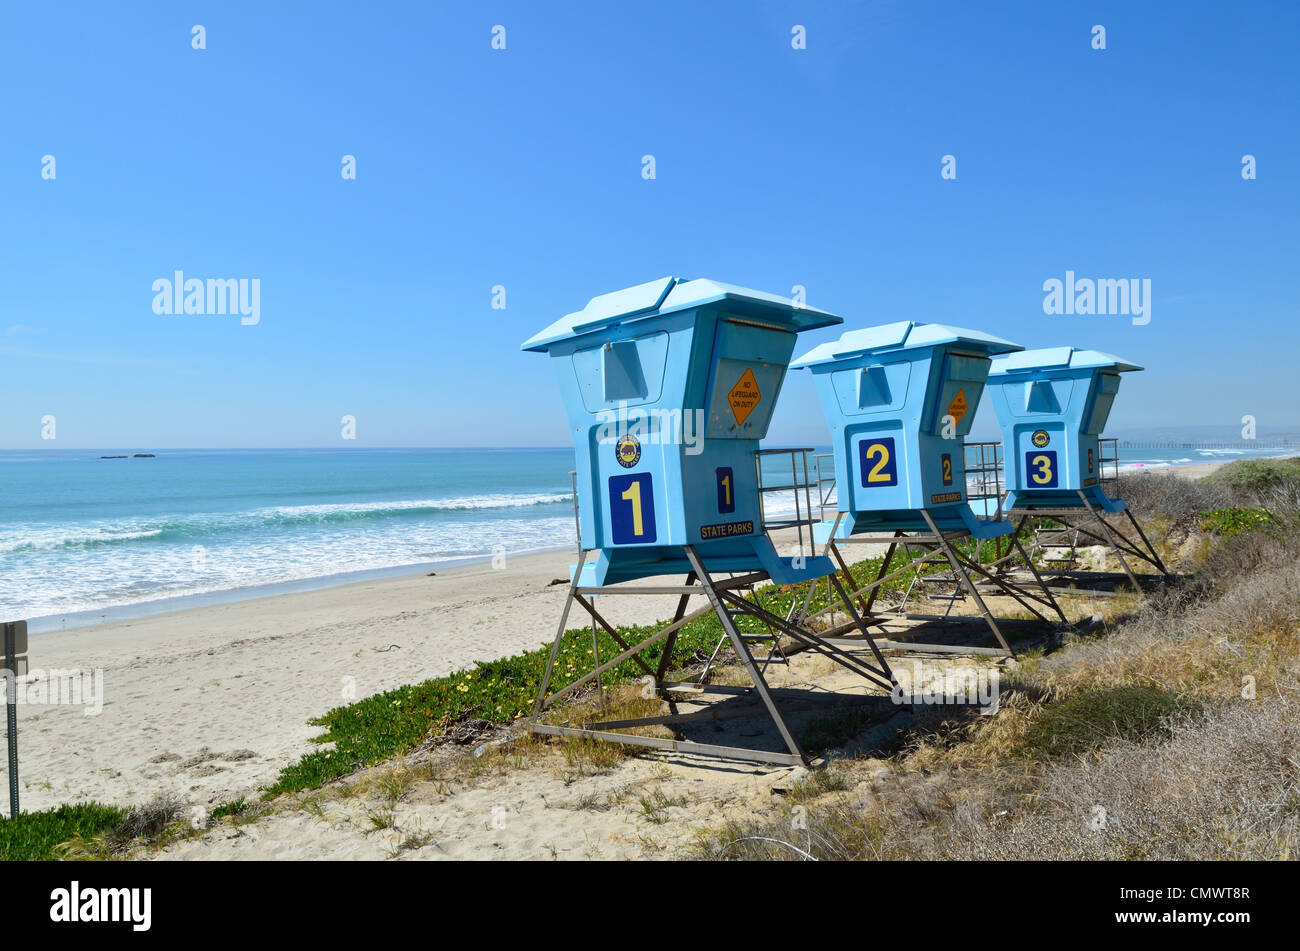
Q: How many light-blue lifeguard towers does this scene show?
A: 3